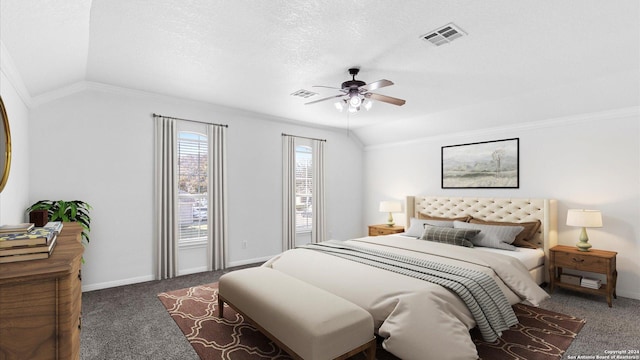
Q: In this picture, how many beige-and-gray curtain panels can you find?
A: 4